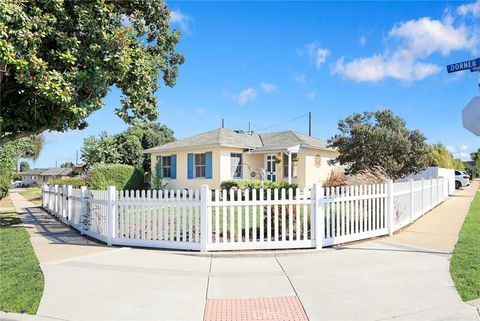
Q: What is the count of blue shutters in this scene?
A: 4